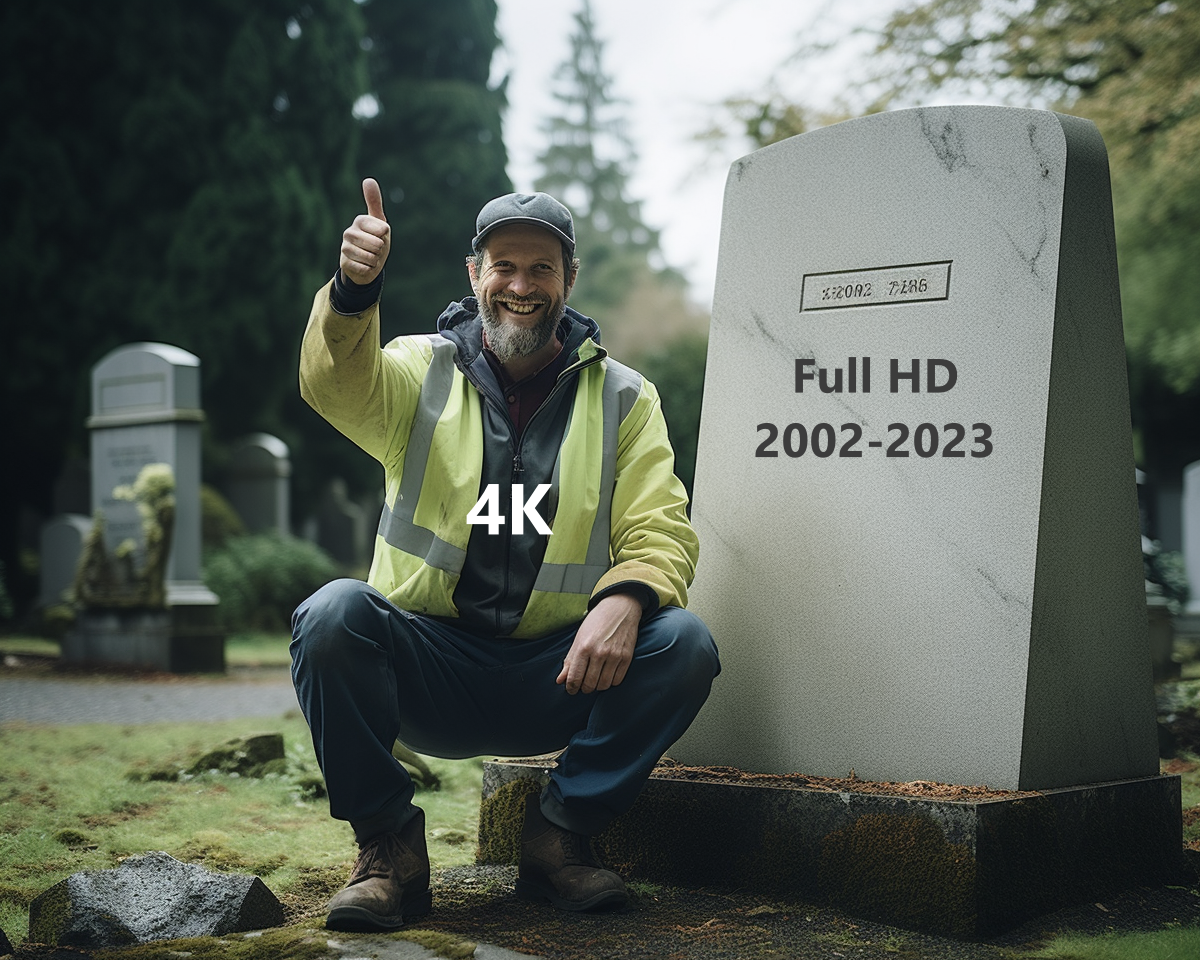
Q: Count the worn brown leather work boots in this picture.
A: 2